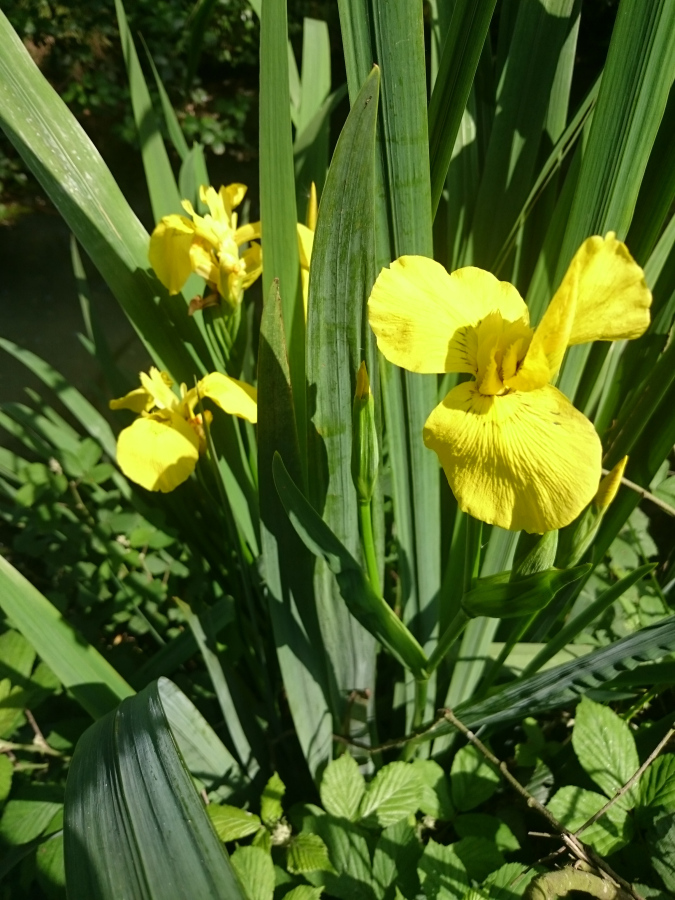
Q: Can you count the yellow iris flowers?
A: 3